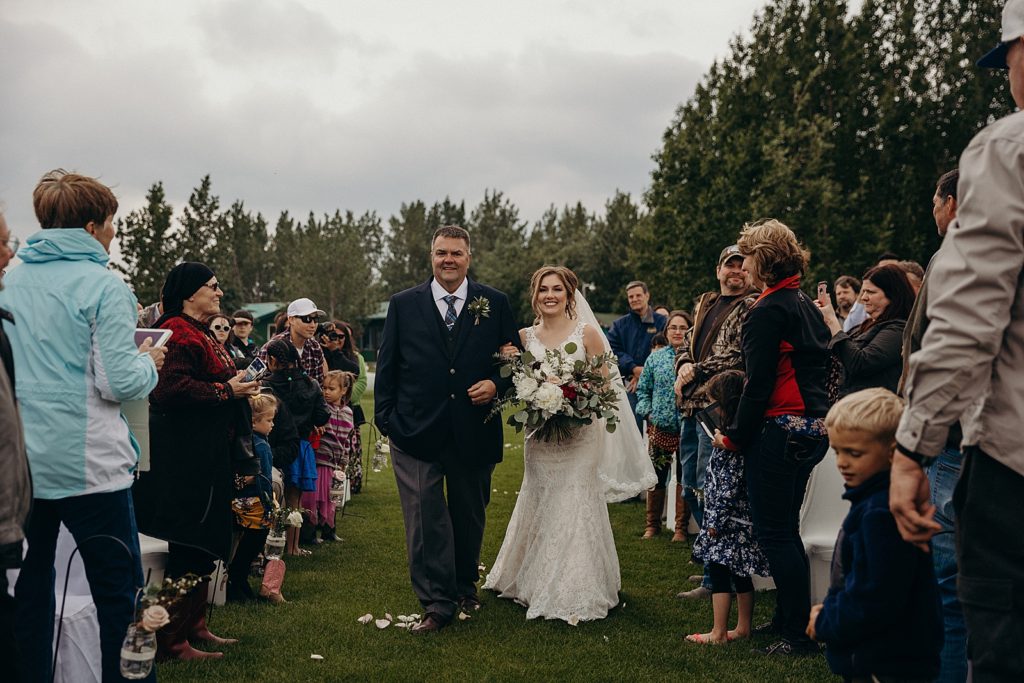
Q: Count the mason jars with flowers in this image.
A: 4